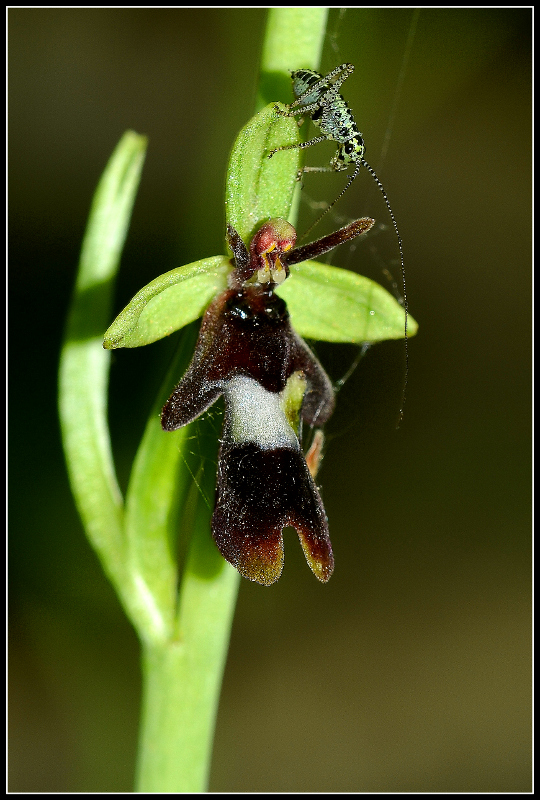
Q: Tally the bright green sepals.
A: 3